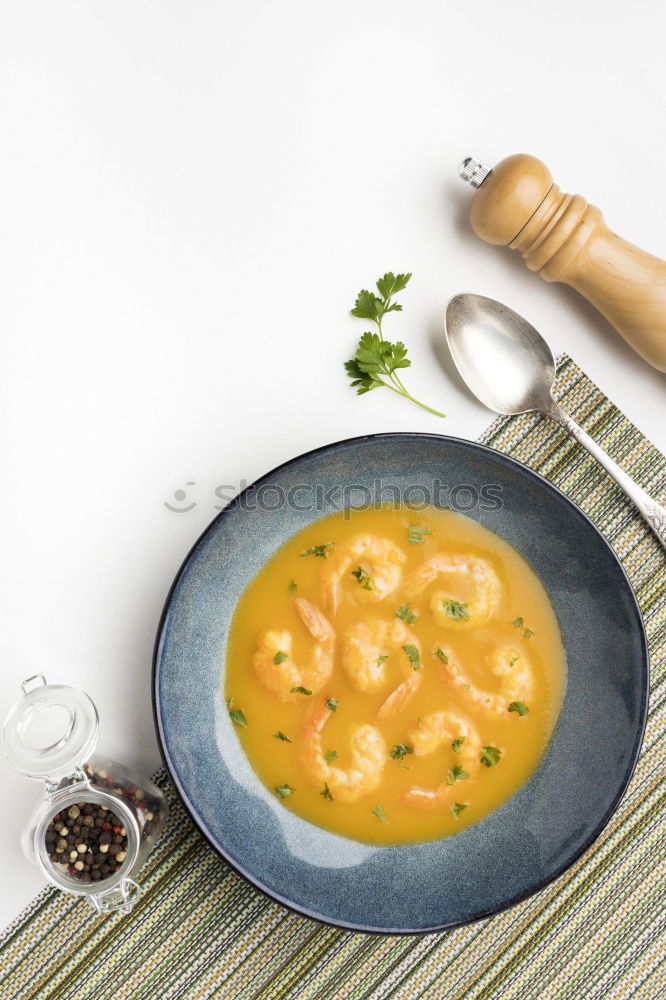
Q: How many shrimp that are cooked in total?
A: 7